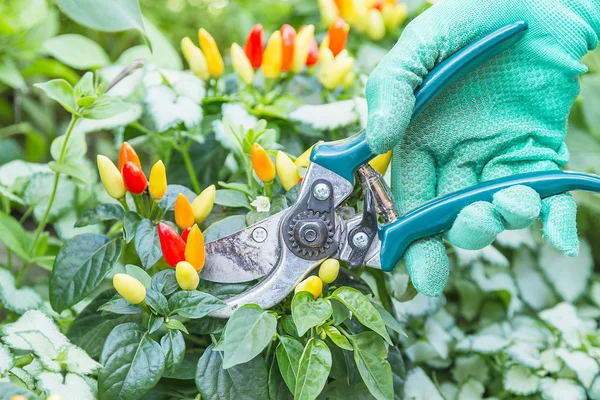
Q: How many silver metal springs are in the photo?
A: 1